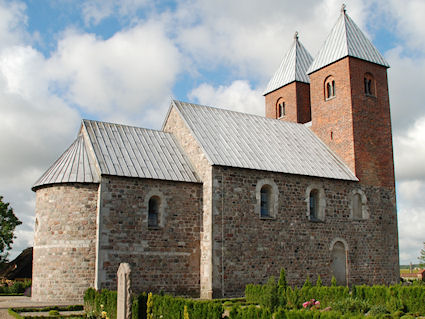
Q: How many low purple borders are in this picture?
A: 0